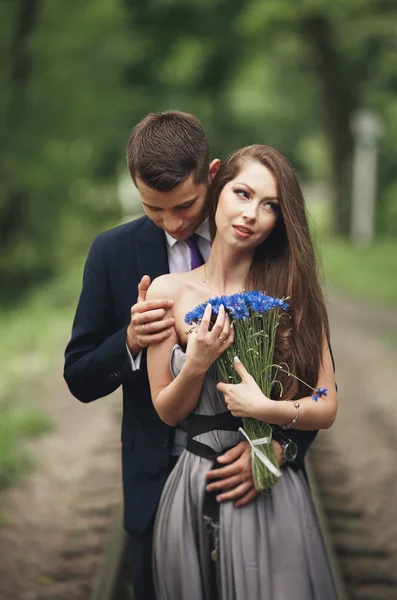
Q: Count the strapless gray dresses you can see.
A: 1